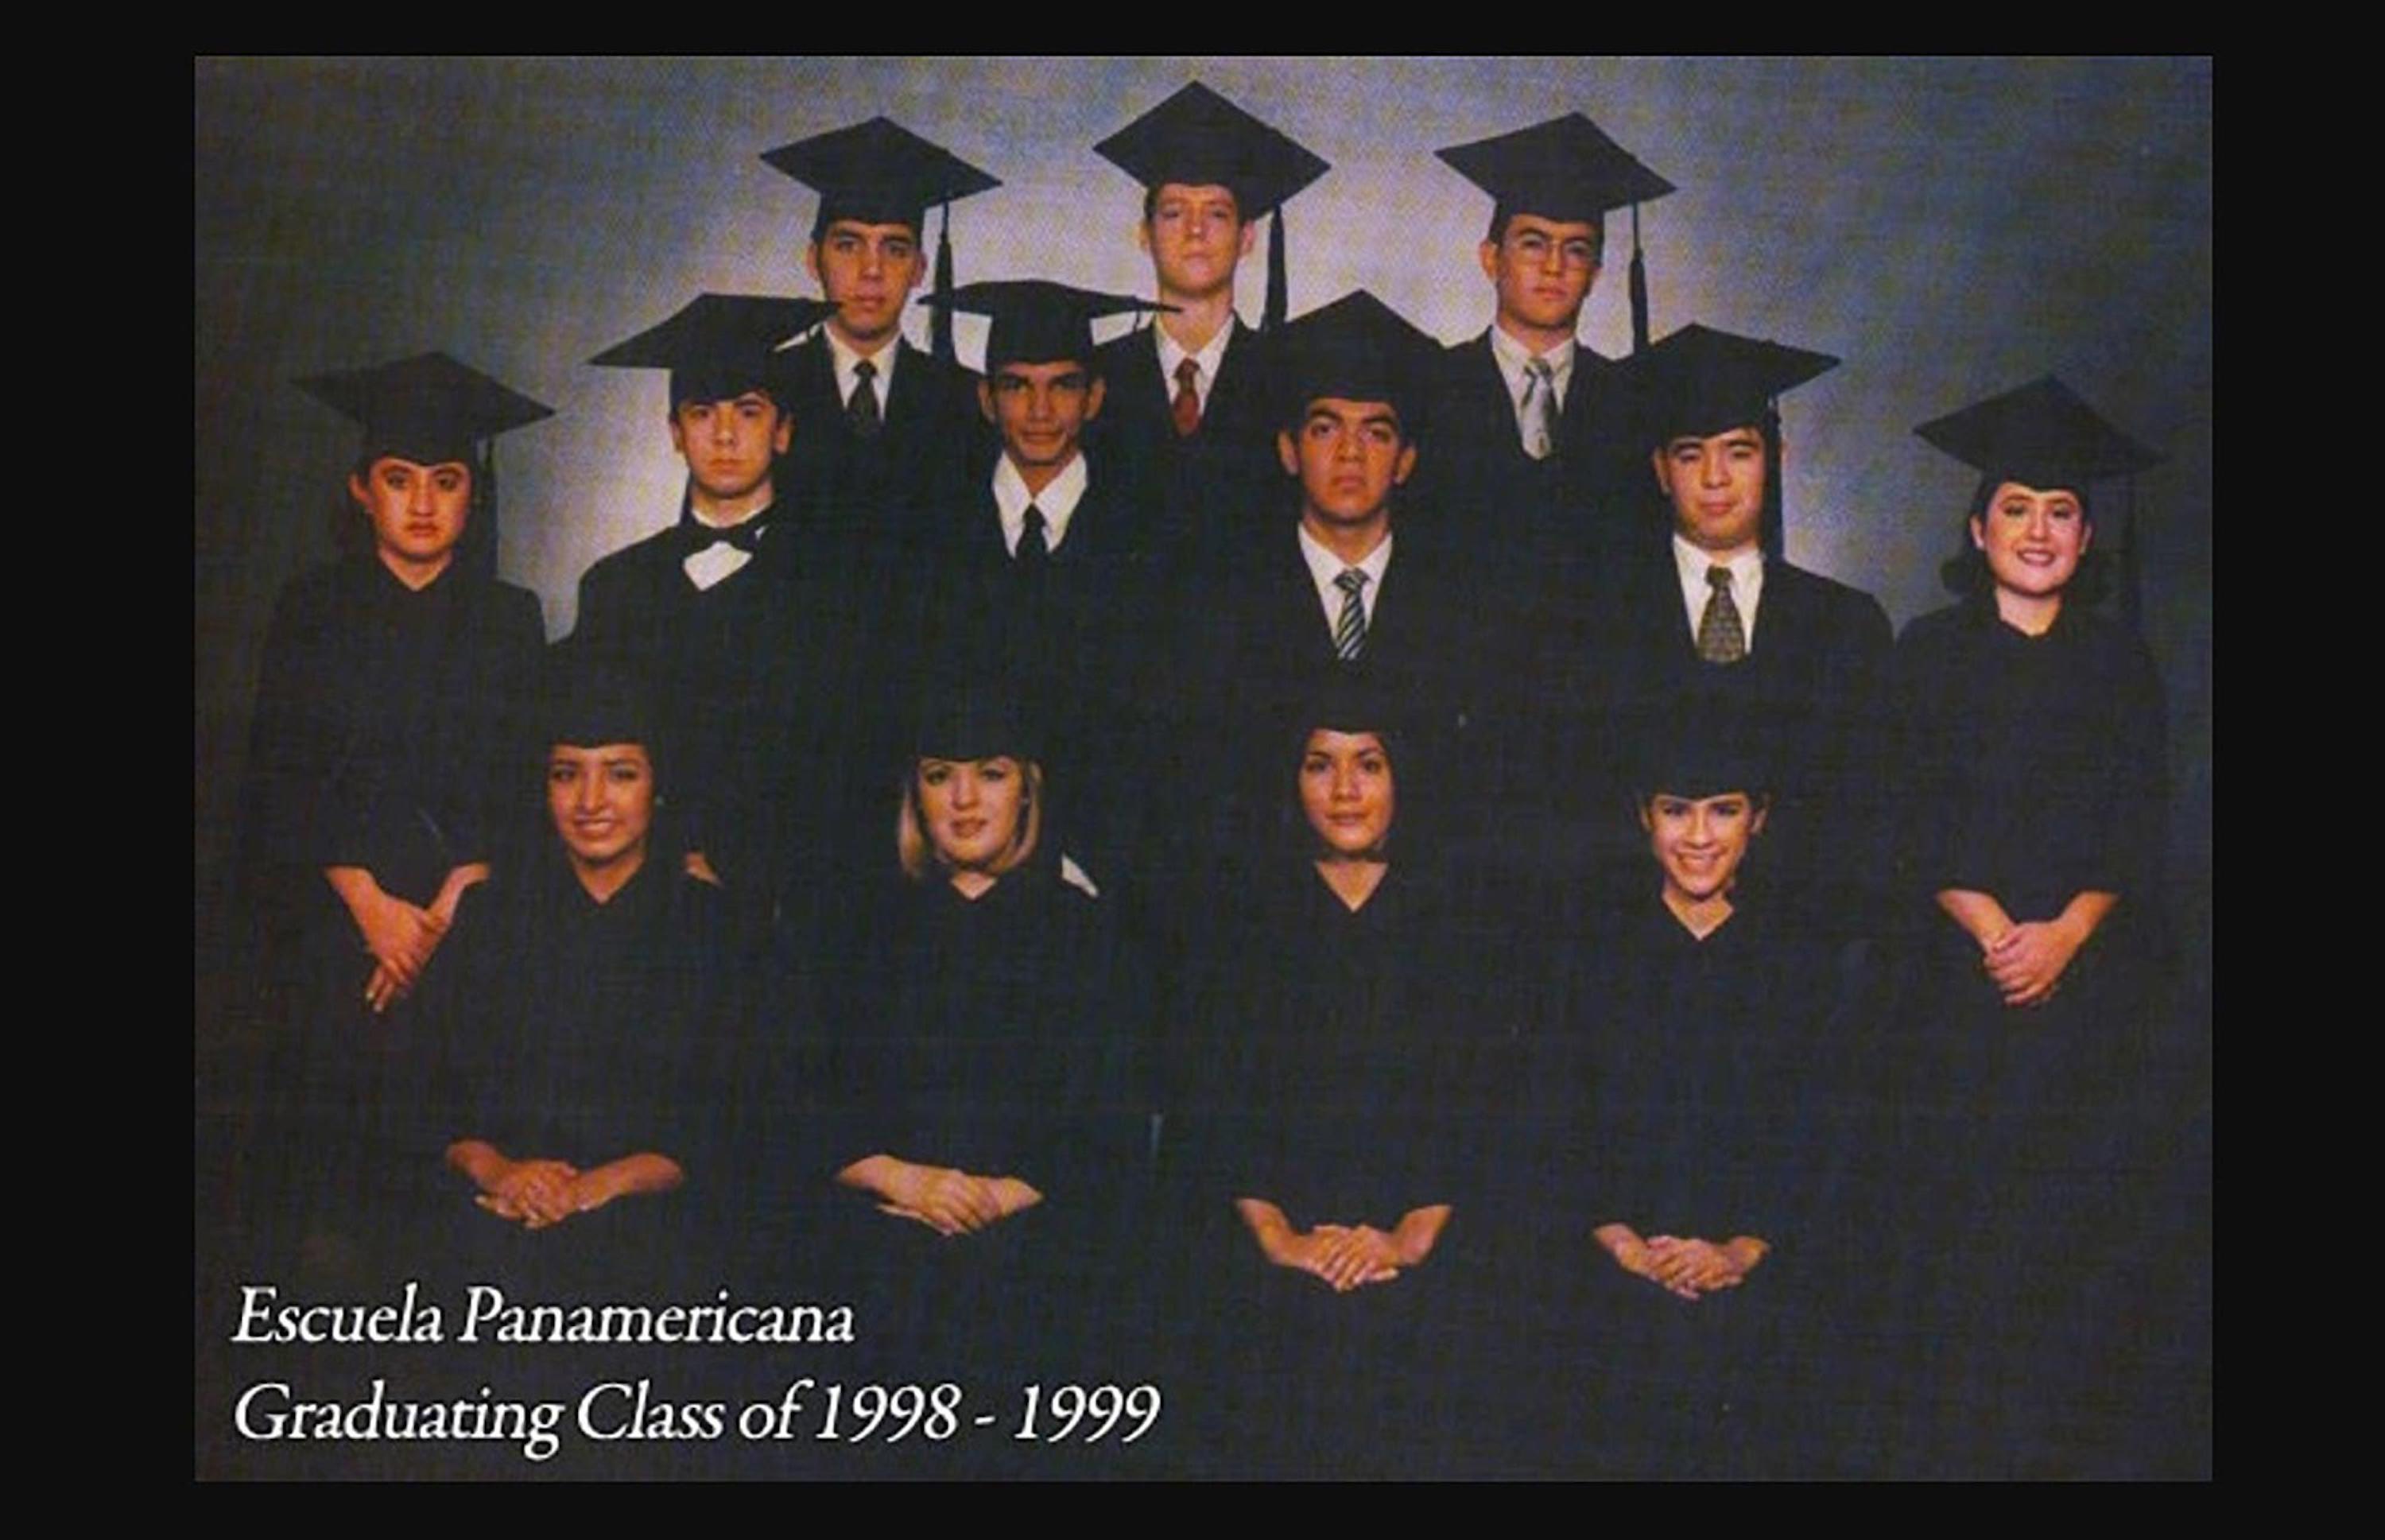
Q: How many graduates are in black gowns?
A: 13